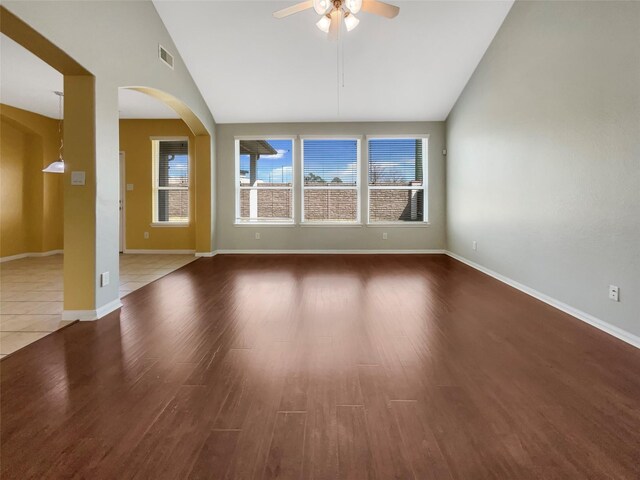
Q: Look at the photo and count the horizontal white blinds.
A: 4